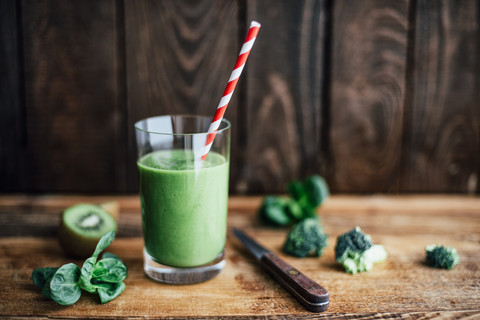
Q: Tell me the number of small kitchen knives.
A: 1